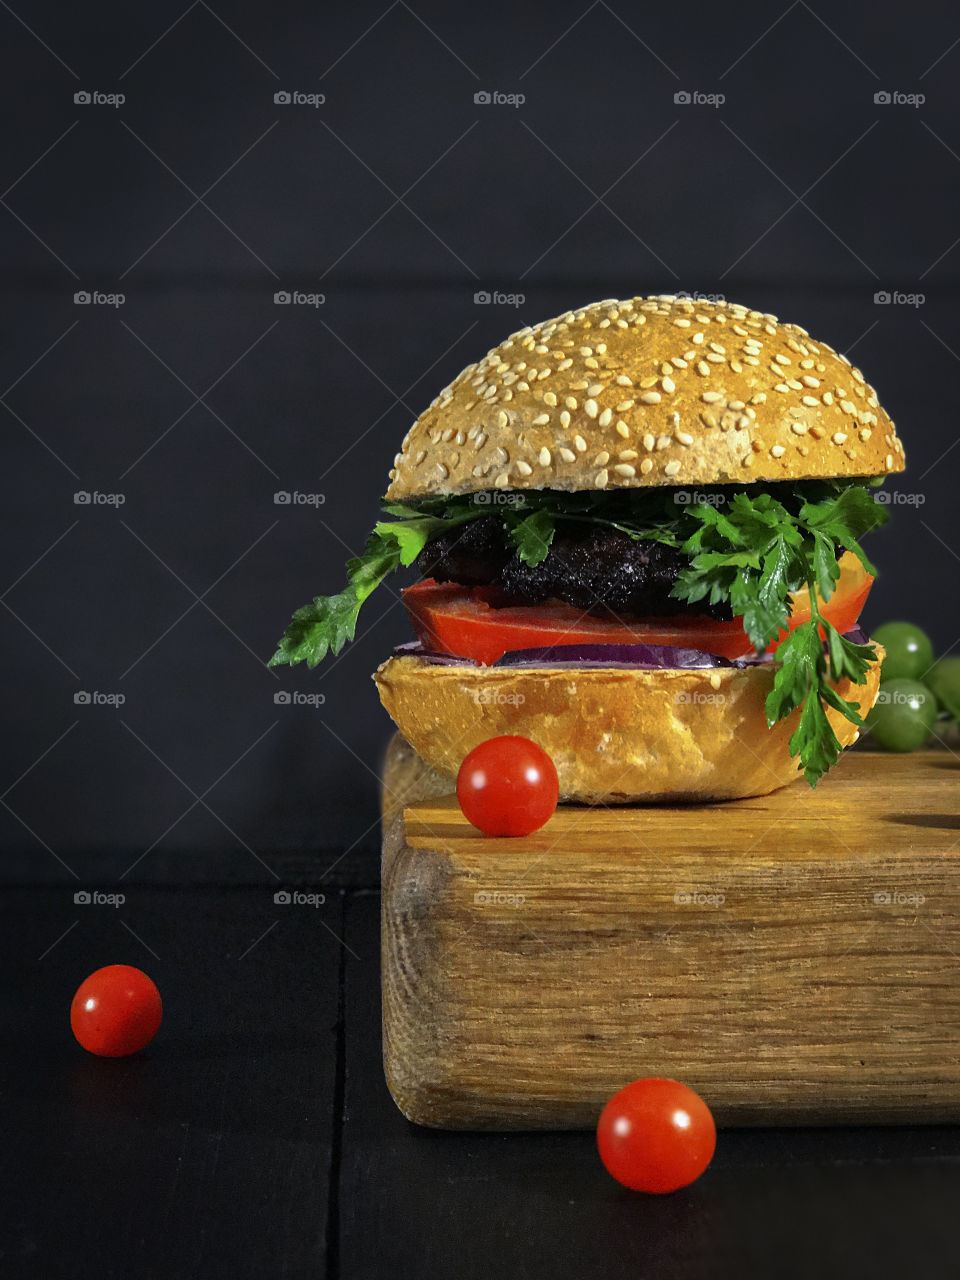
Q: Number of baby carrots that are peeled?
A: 0